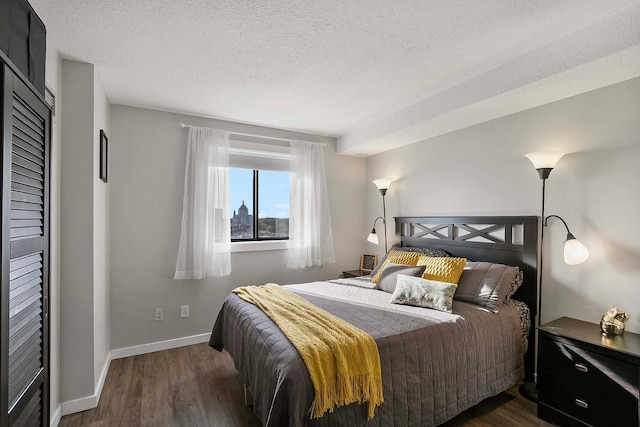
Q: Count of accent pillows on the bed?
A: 4